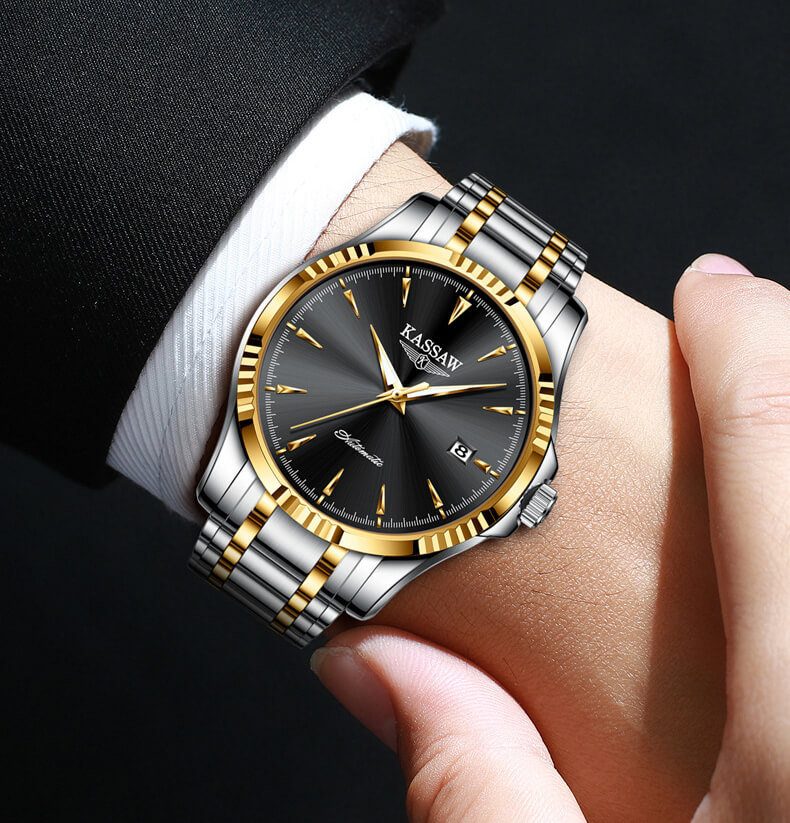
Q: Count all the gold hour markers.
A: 12